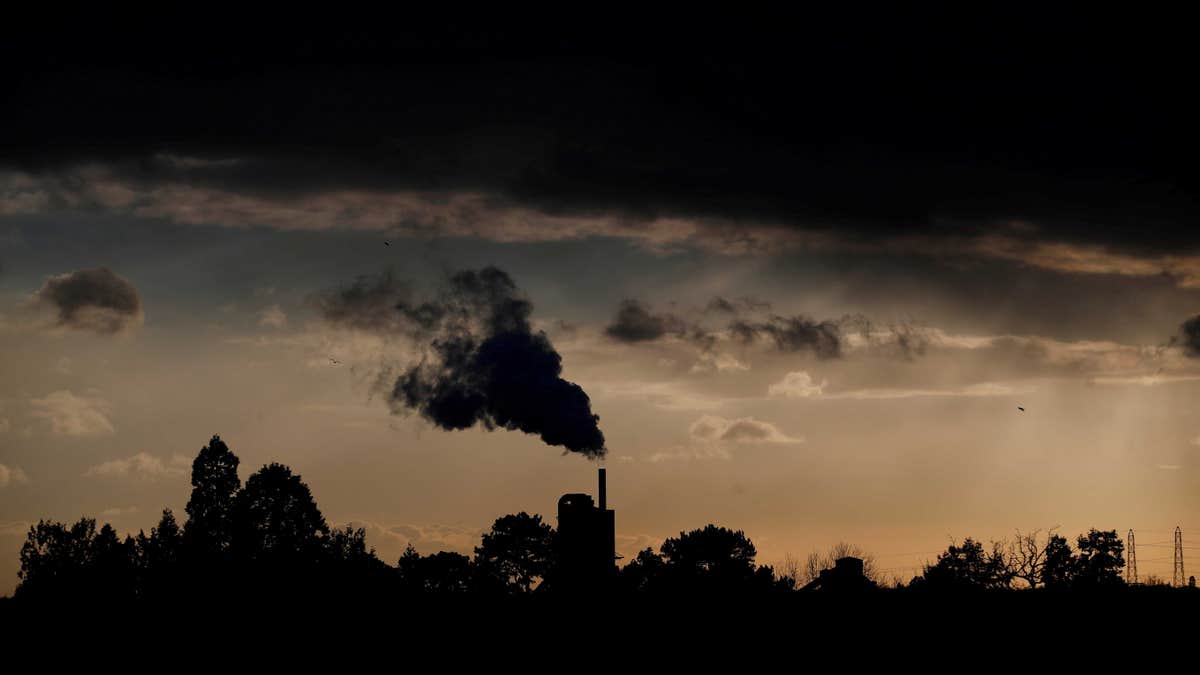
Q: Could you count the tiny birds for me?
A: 3